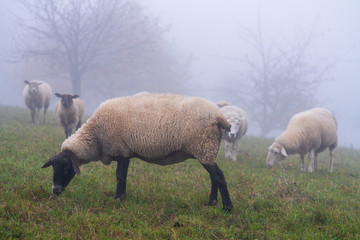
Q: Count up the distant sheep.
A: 4